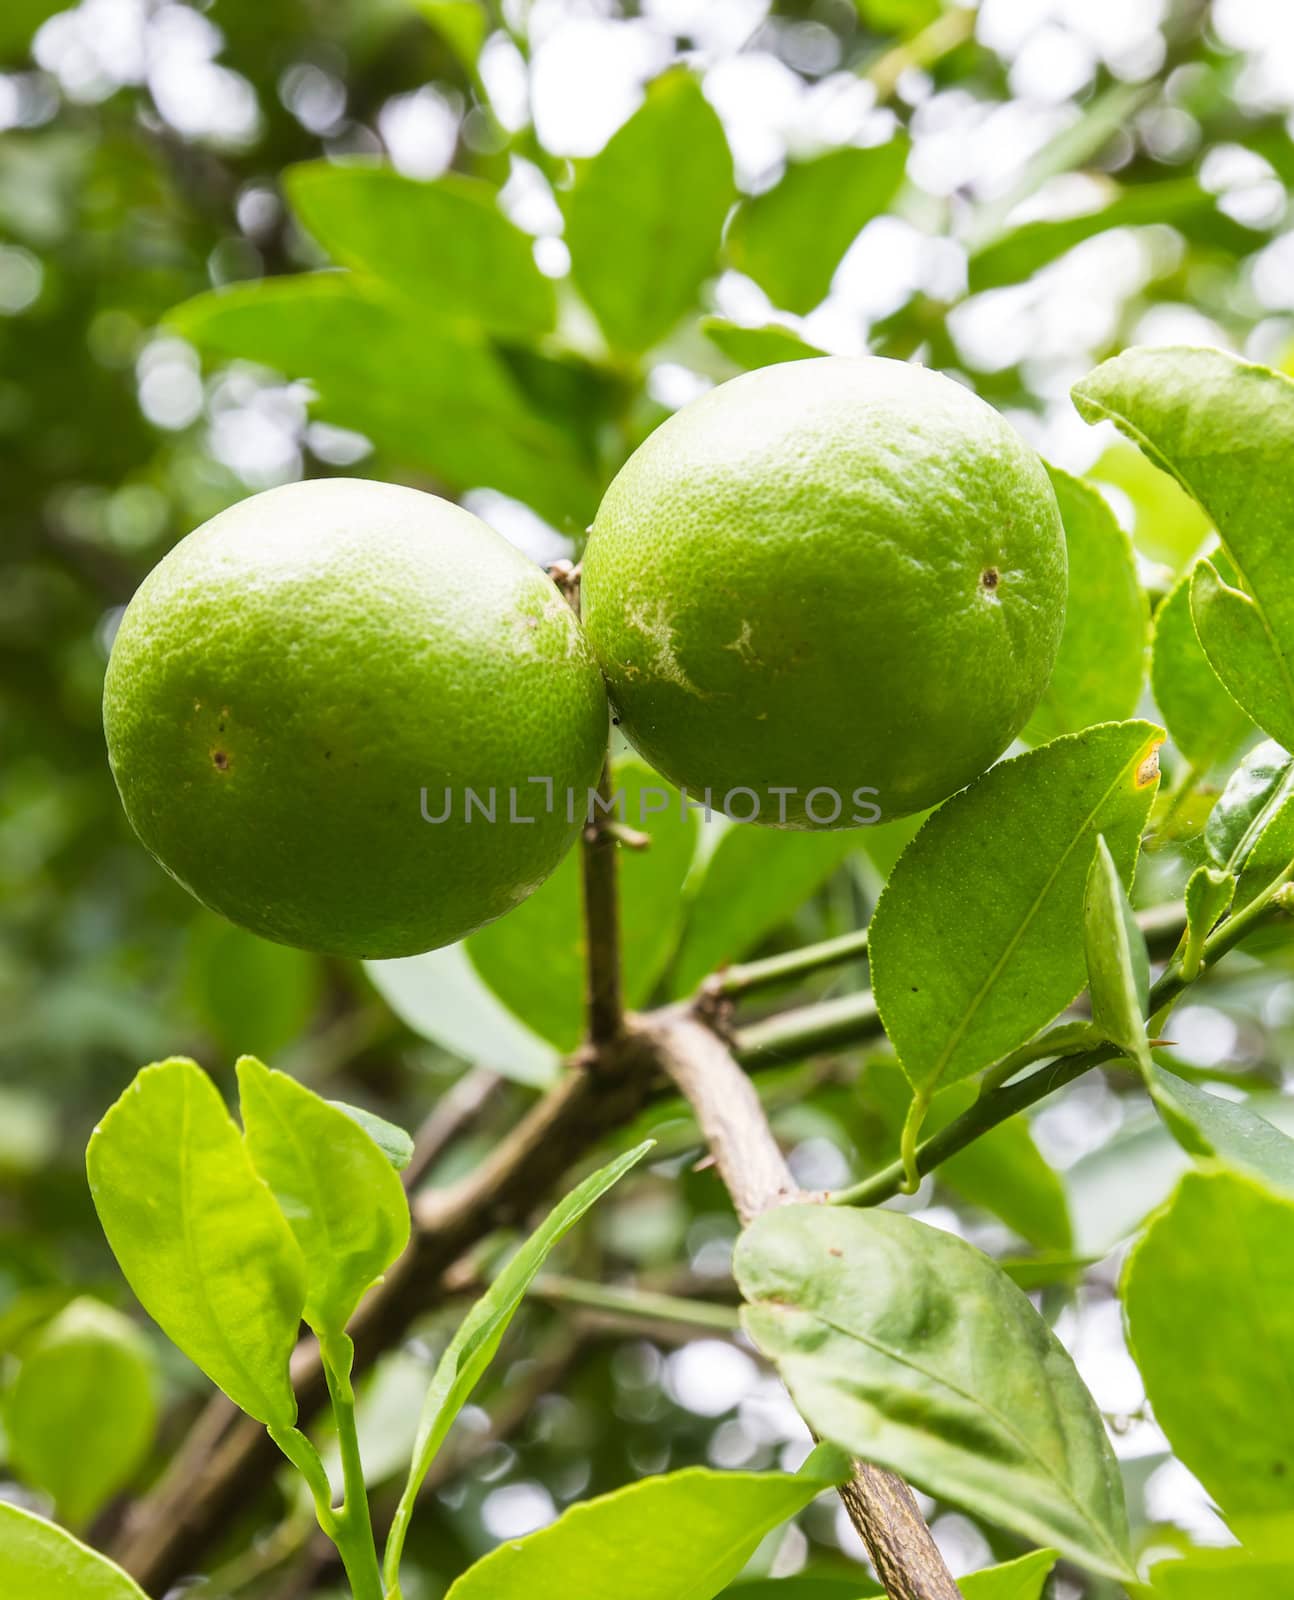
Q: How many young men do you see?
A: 0